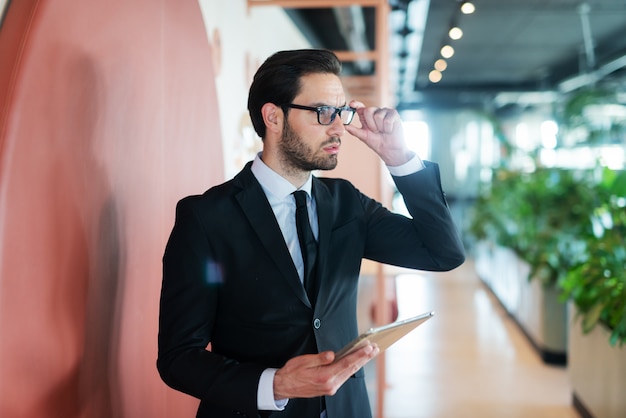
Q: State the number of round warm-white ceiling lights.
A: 5